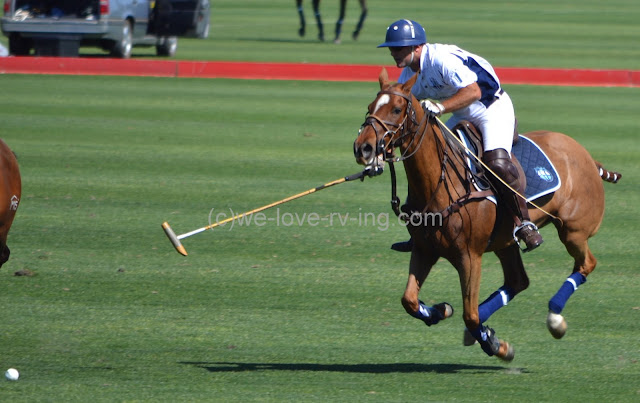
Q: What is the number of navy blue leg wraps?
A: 4